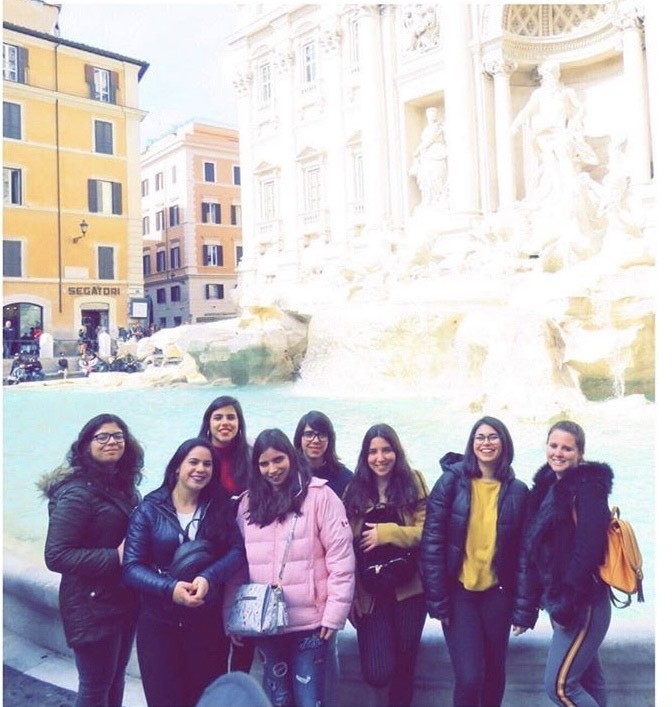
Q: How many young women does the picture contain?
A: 8